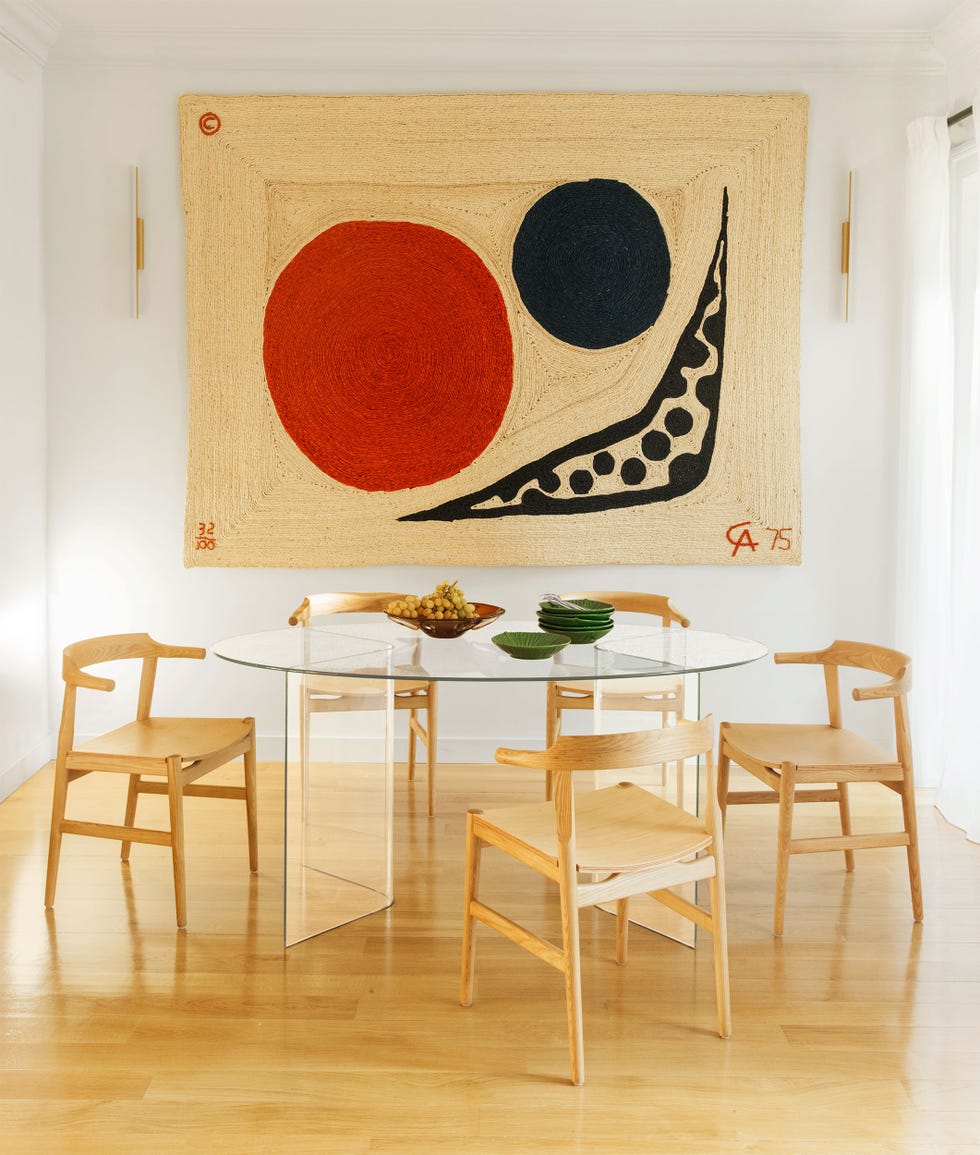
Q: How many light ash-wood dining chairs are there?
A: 5